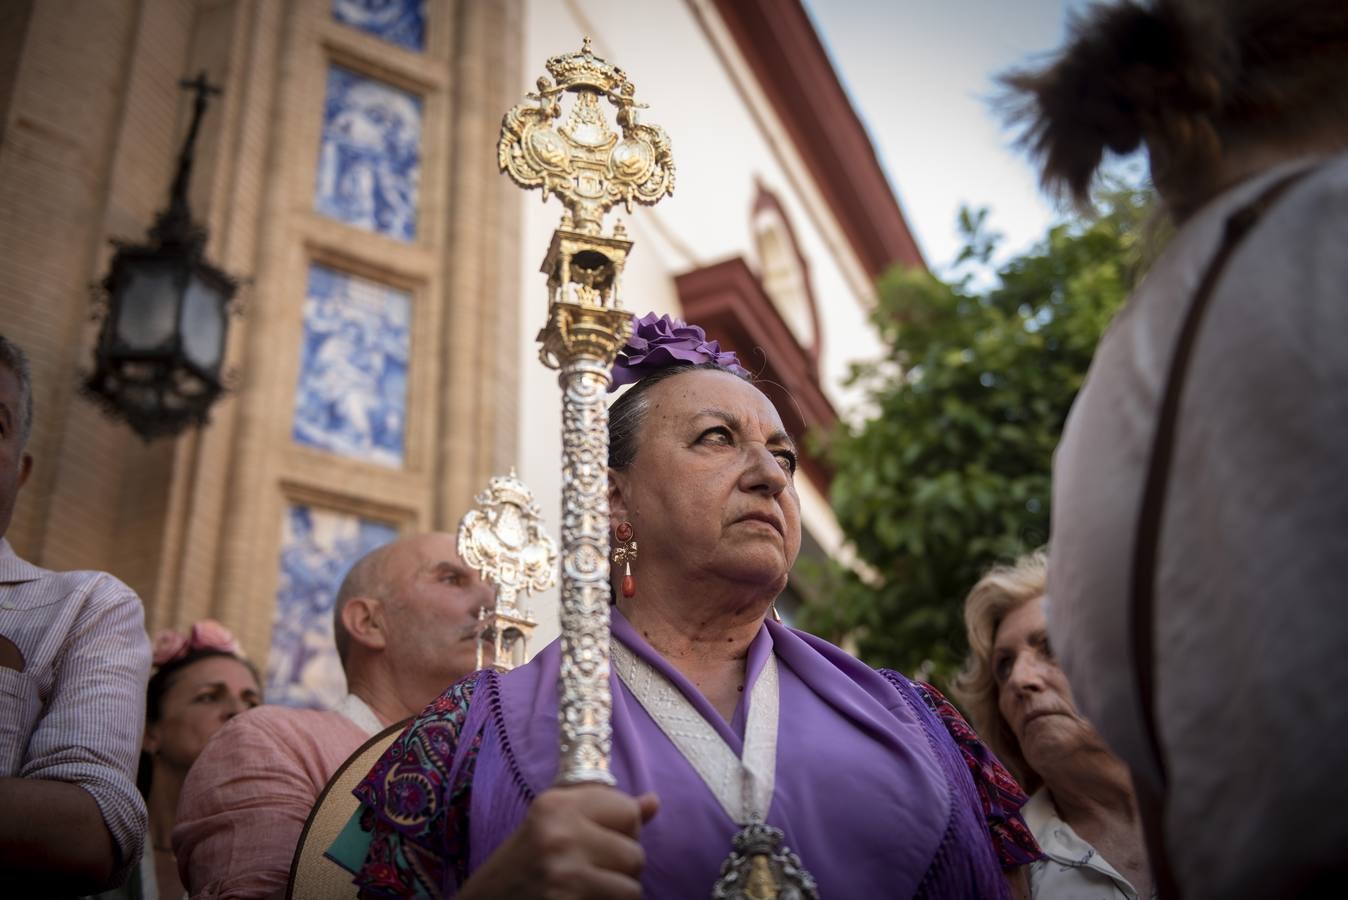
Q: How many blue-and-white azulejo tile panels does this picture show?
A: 4